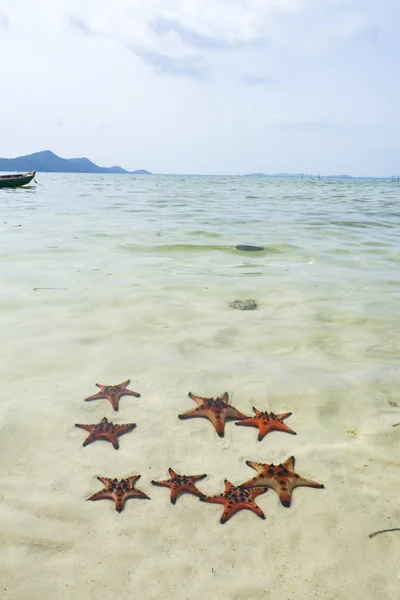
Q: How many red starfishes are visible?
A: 8